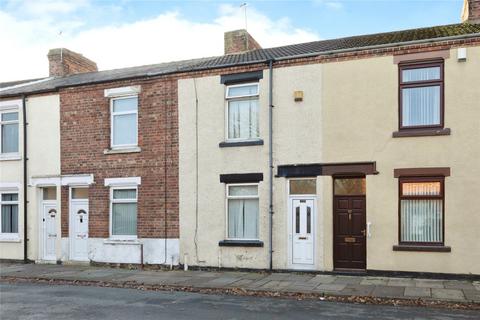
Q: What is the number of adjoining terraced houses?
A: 4